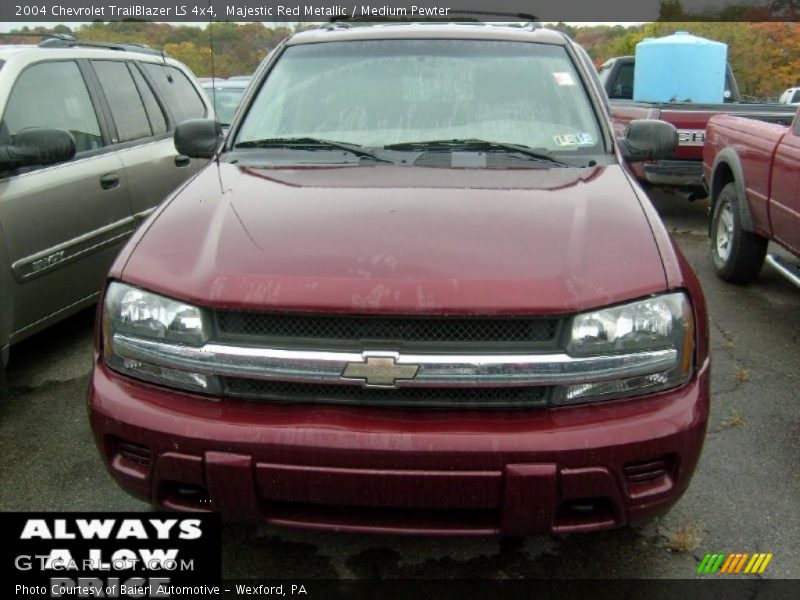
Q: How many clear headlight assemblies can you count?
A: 2